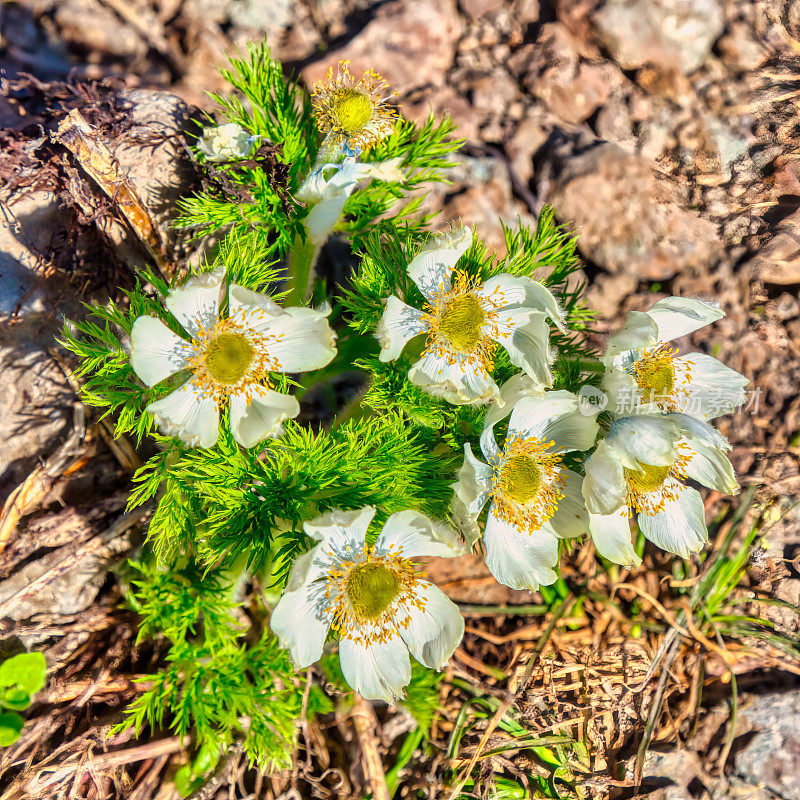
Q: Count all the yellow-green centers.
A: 7